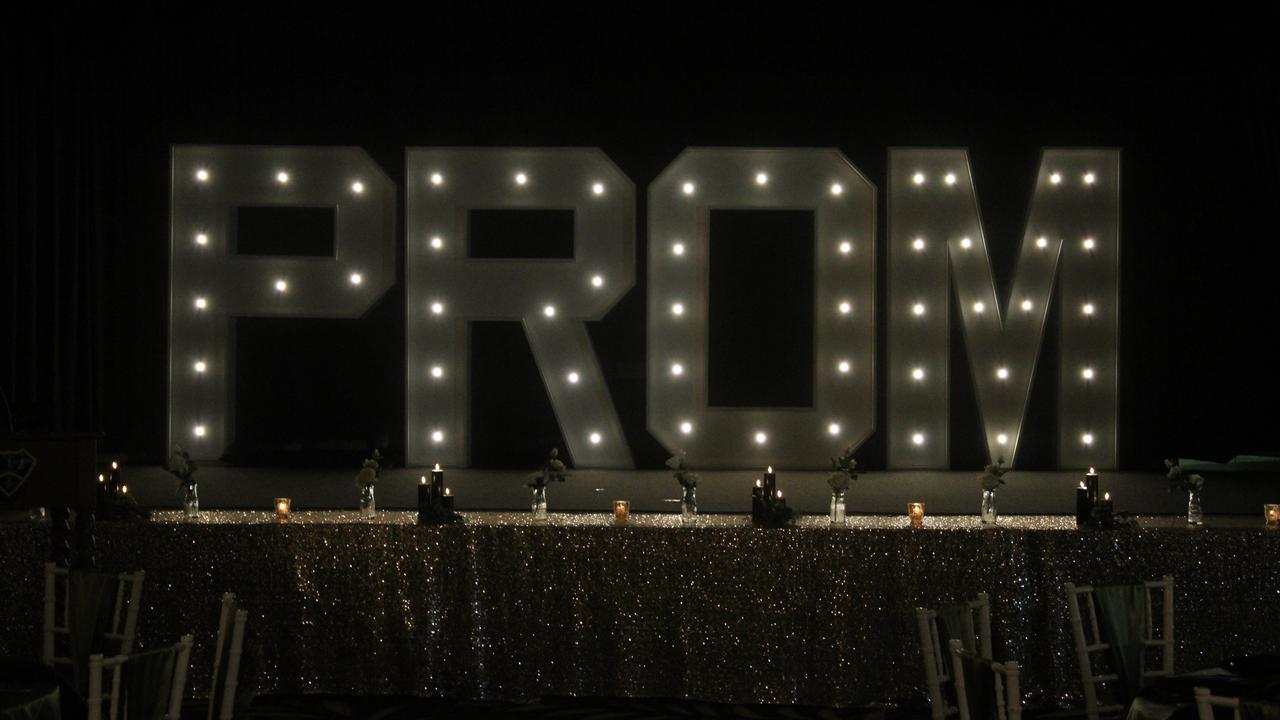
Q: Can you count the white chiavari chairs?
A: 7